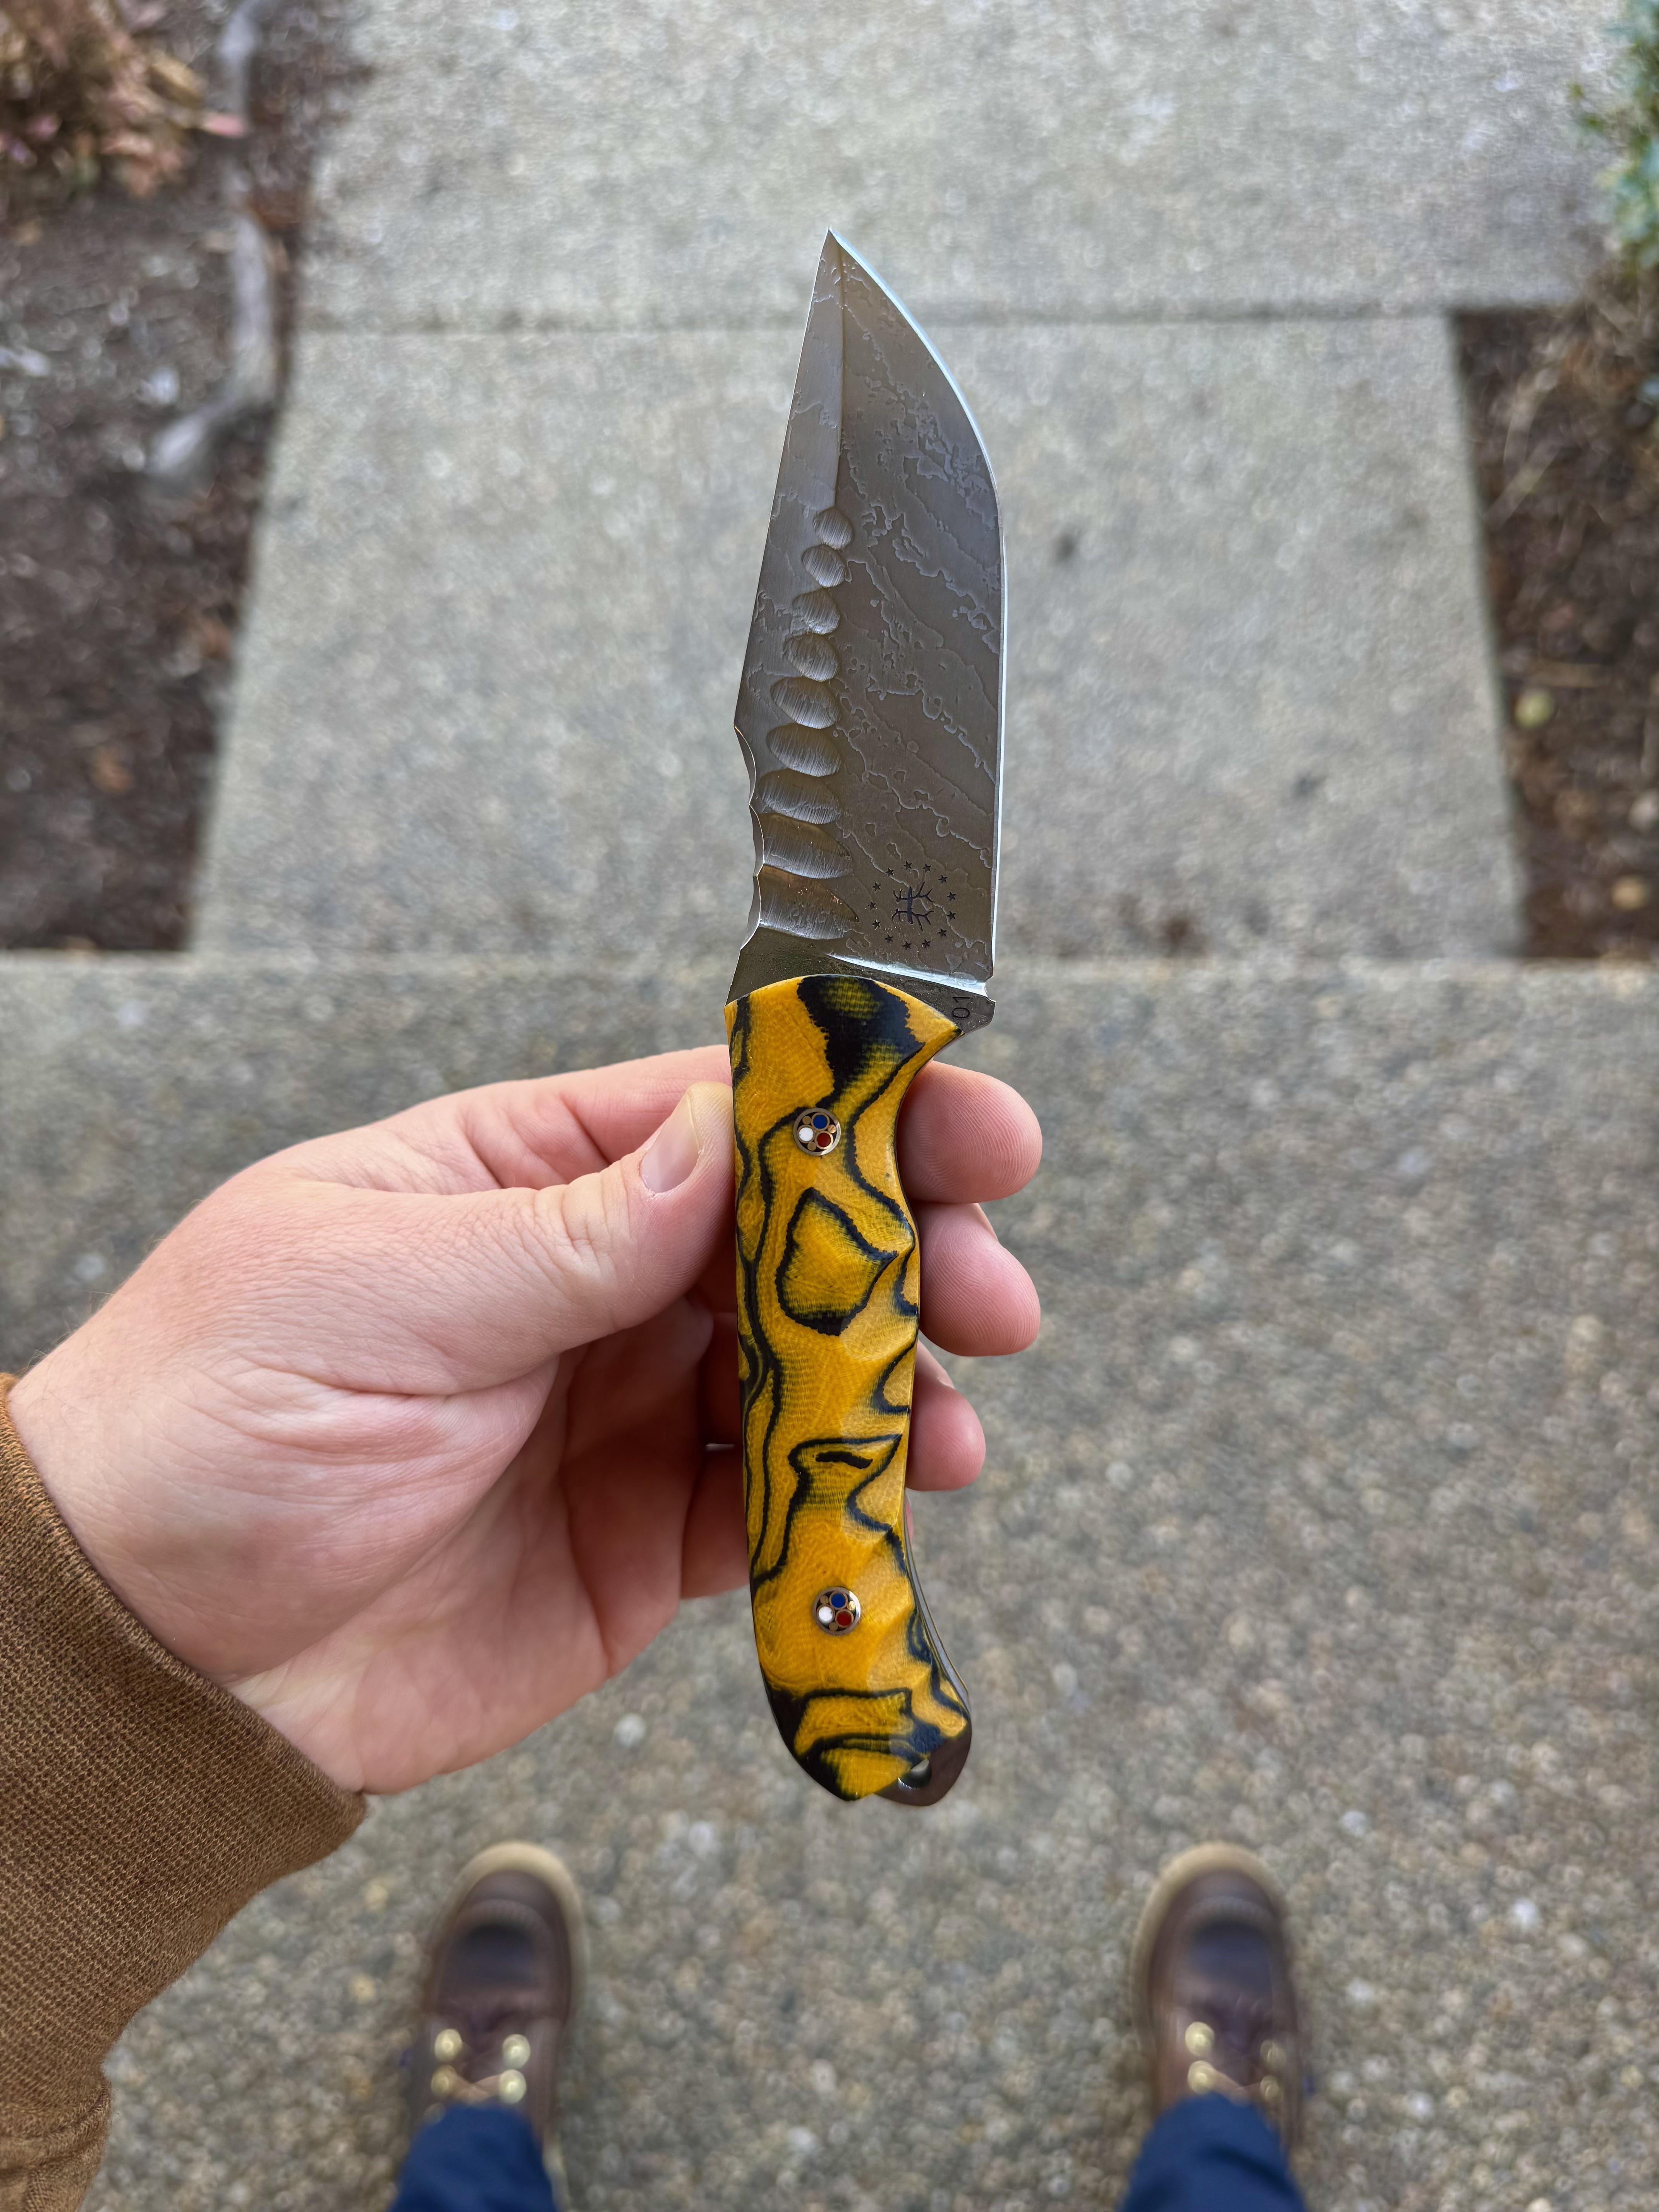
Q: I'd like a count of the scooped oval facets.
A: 9